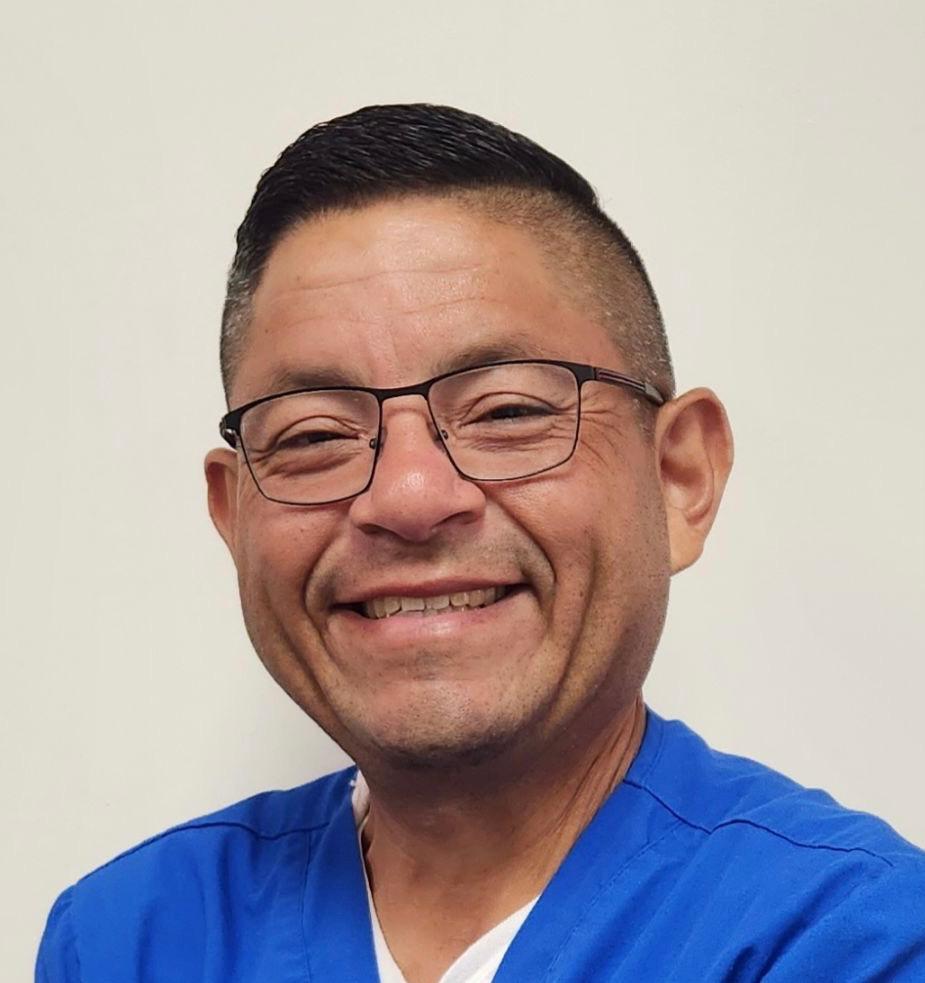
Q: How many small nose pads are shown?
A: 2